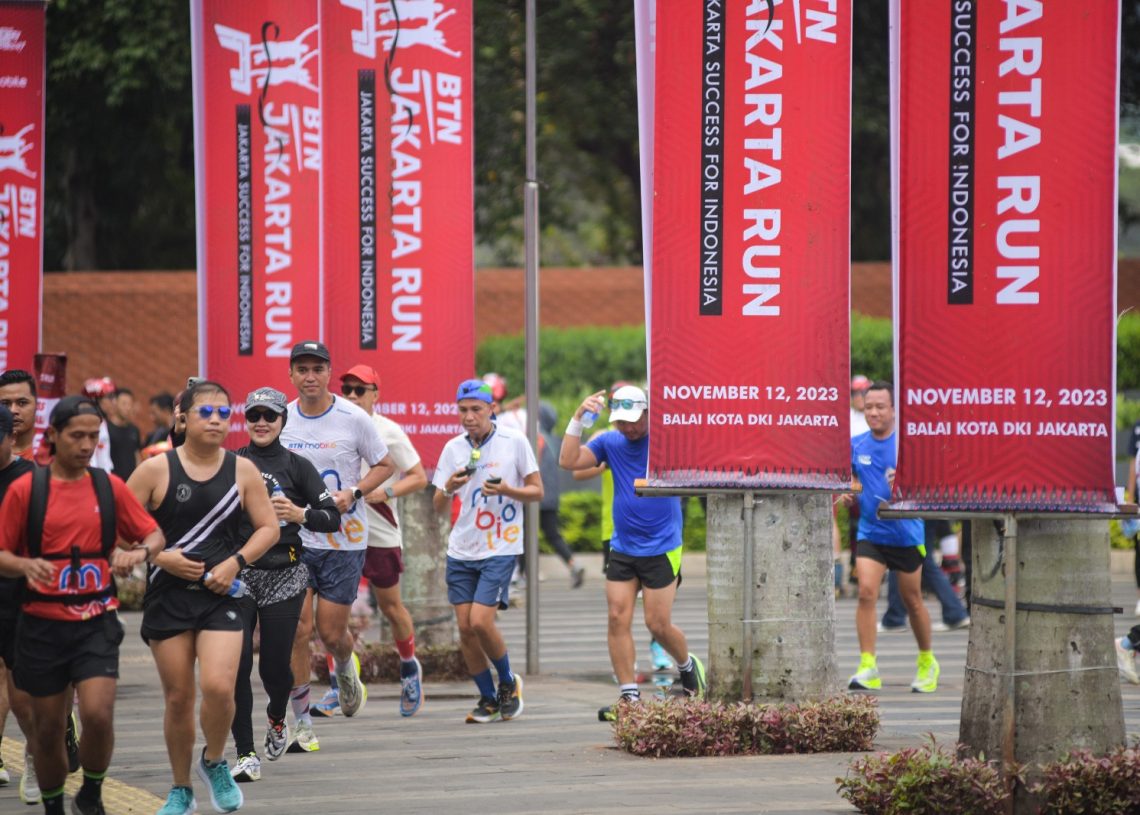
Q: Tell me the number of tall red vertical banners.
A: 5